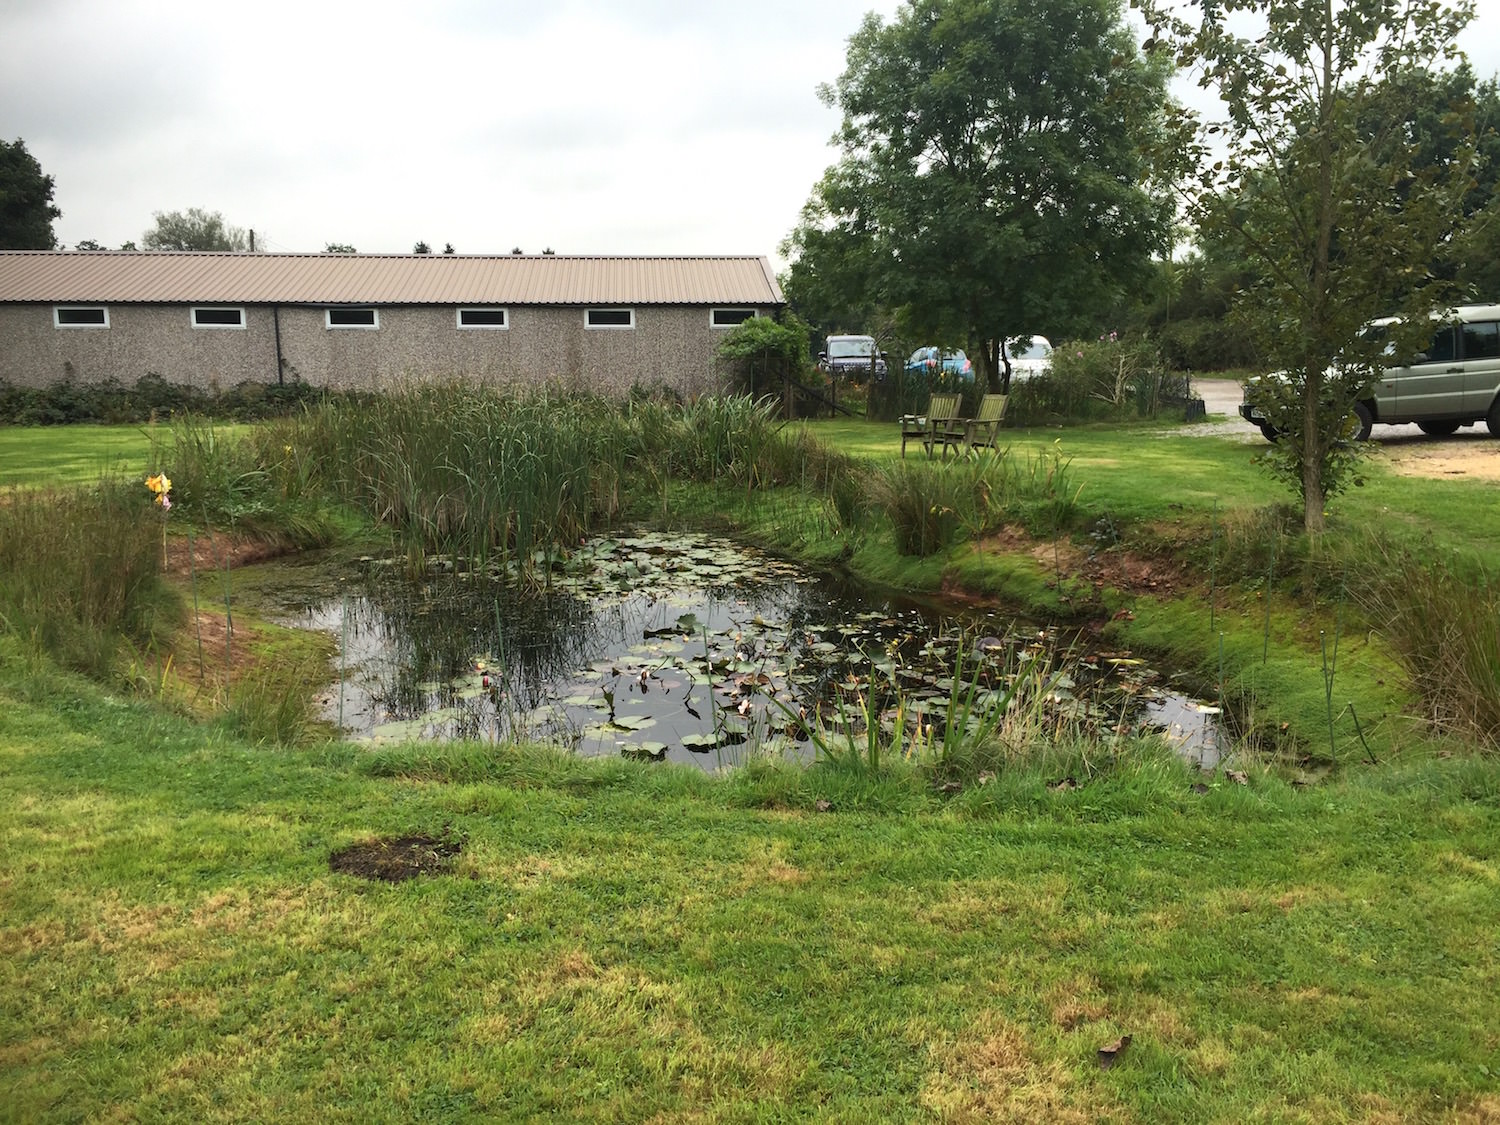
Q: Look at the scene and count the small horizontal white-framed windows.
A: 6